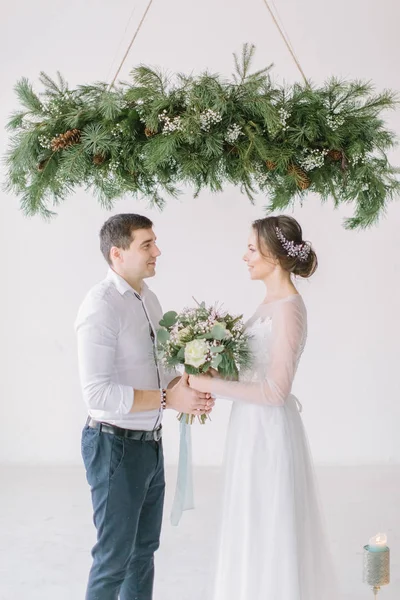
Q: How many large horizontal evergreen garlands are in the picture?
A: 1